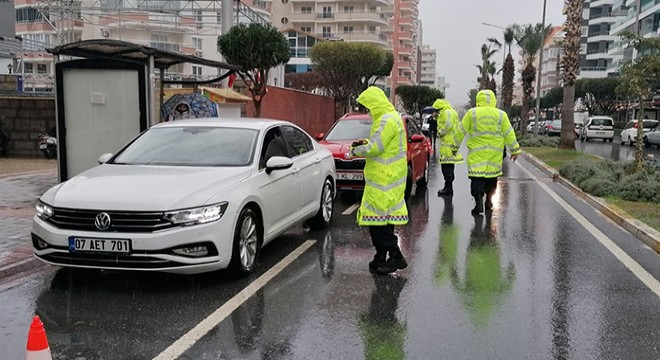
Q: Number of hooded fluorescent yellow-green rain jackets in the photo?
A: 3